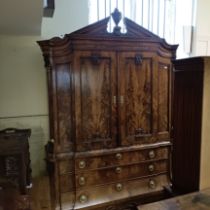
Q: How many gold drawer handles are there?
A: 9